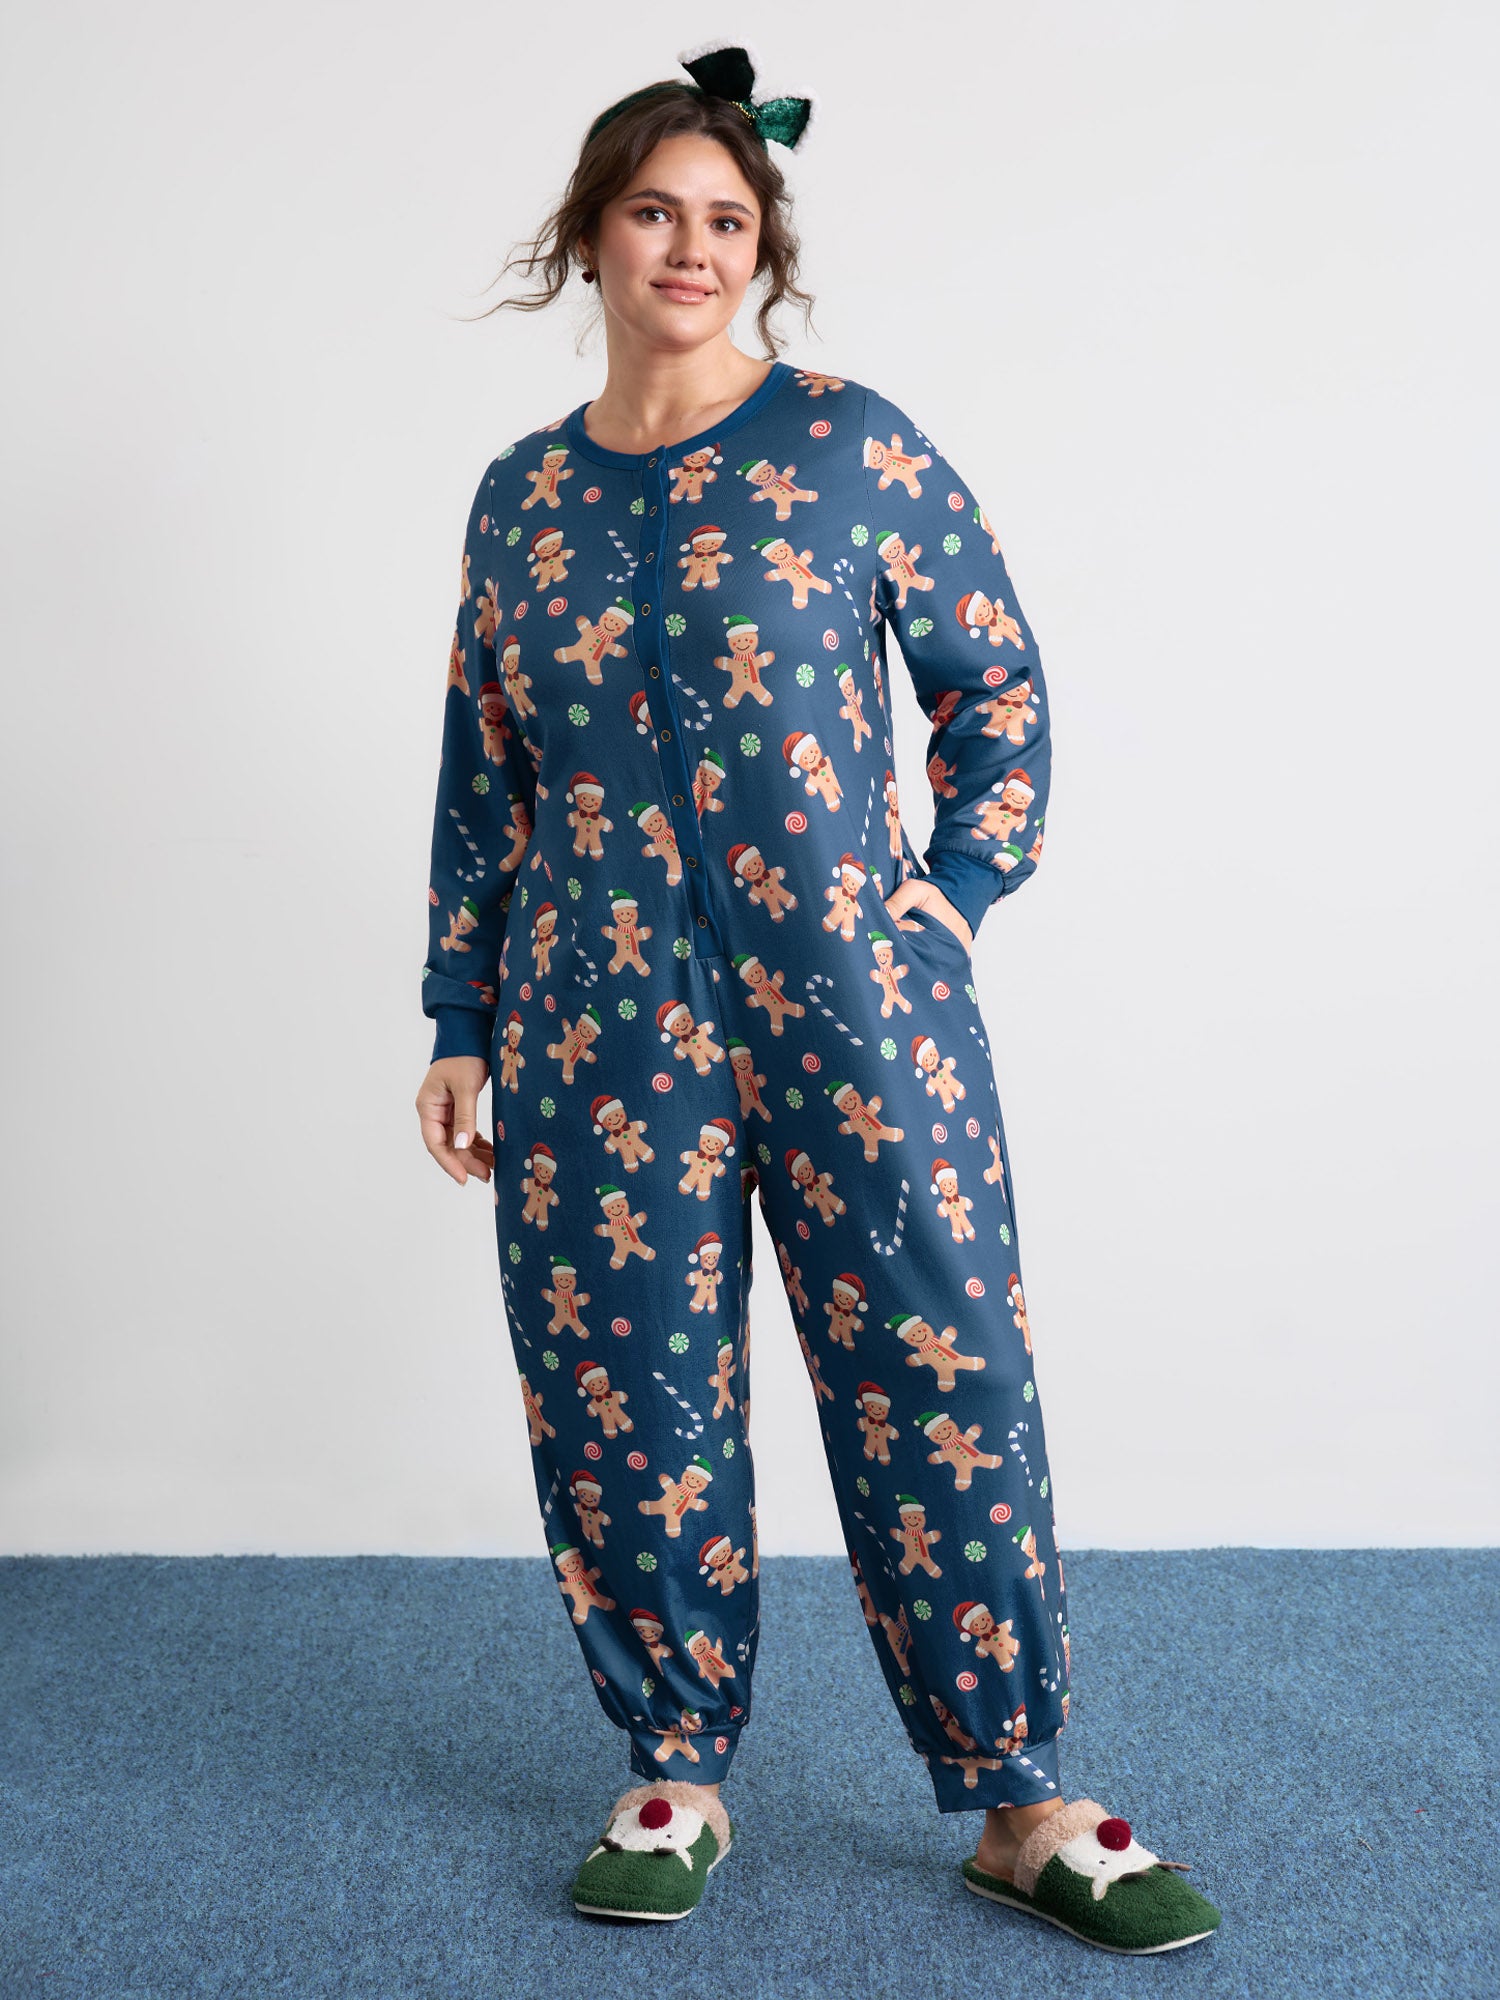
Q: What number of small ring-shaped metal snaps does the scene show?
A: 9